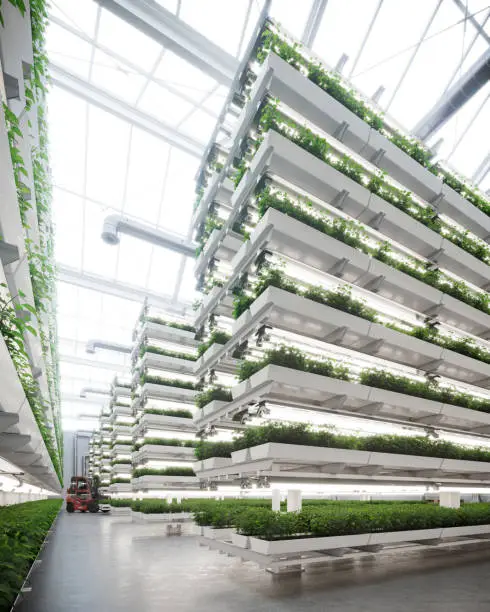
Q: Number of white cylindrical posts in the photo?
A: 3